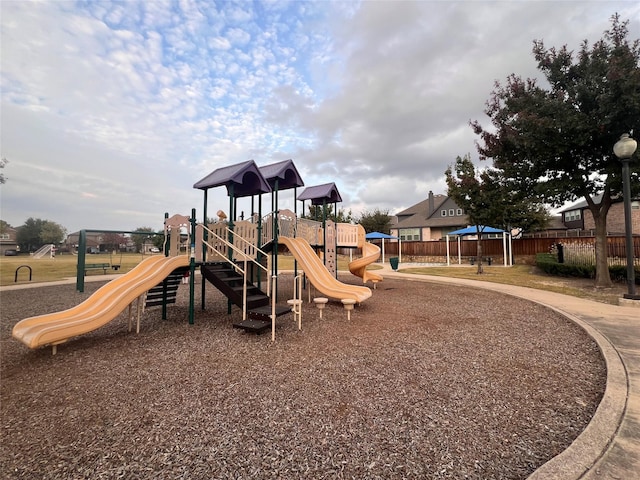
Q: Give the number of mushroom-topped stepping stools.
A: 3